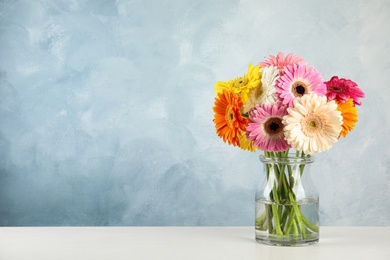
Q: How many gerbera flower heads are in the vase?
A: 10